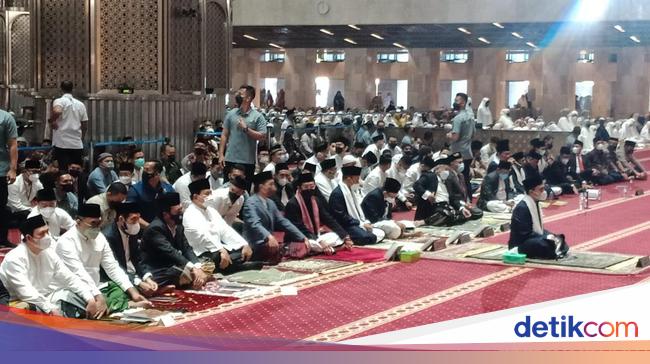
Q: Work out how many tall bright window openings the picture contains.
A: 6